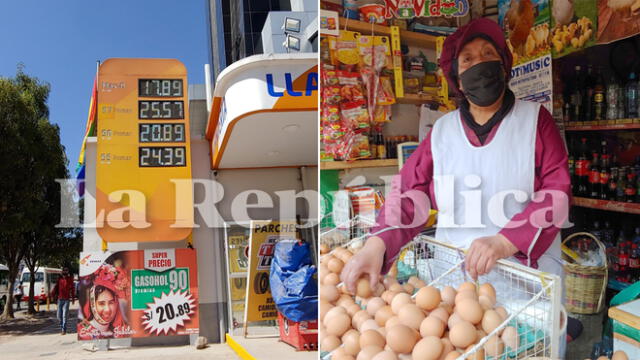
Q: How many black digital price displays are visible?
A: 4